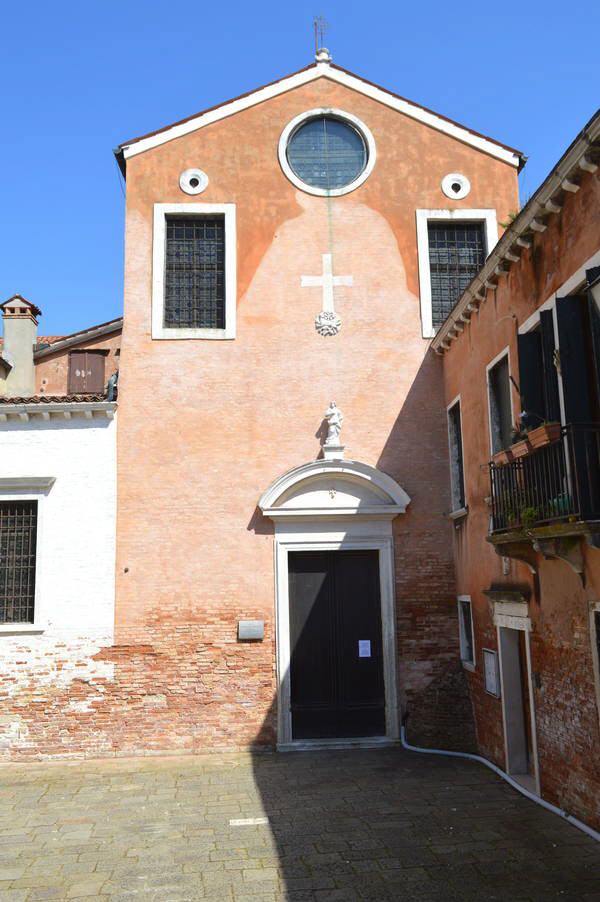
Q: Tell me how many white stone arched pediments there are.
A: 1